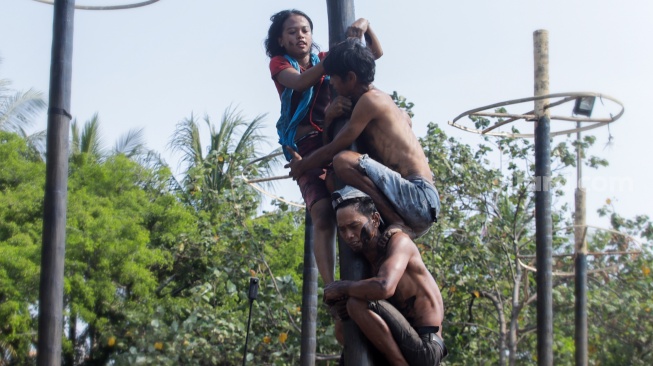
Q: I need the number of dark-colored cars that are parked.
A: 0